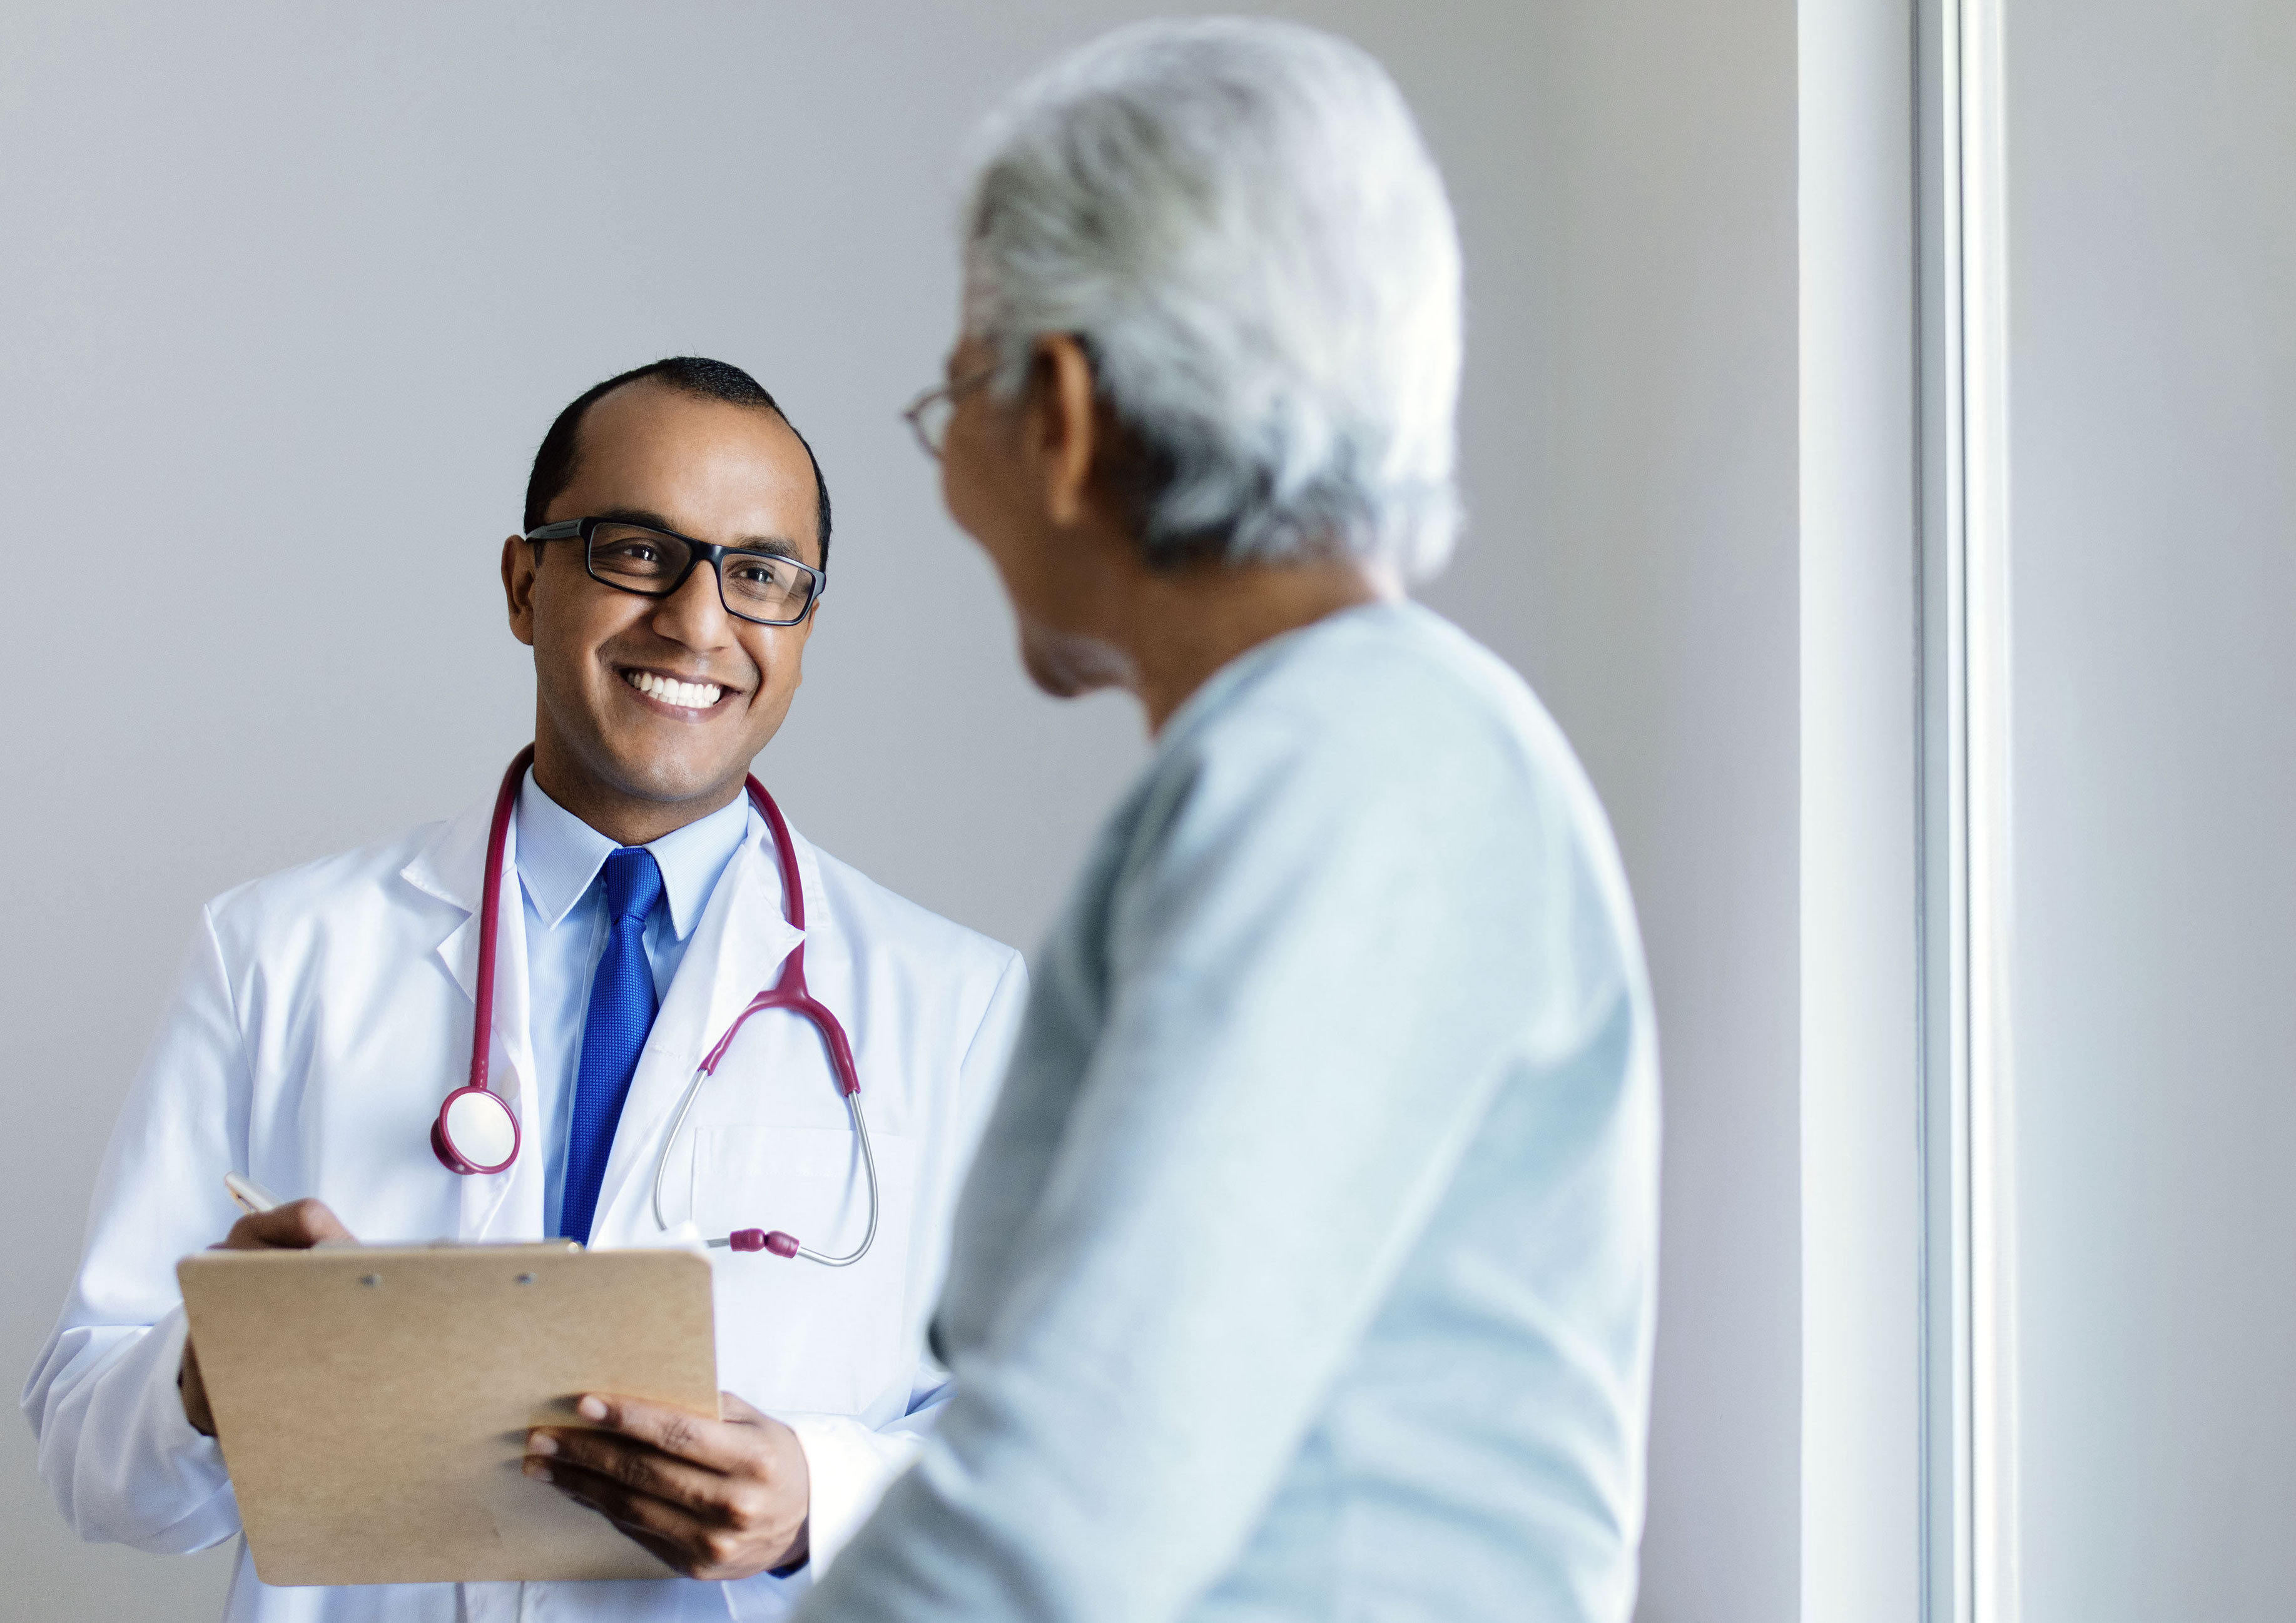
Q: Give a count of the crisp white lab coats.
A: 1